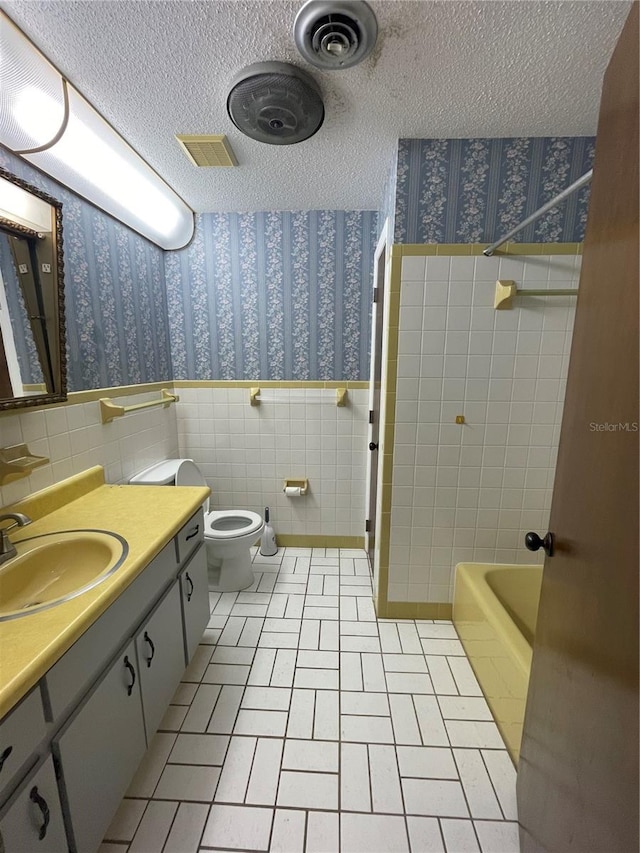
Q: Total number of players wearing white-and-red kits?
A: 0